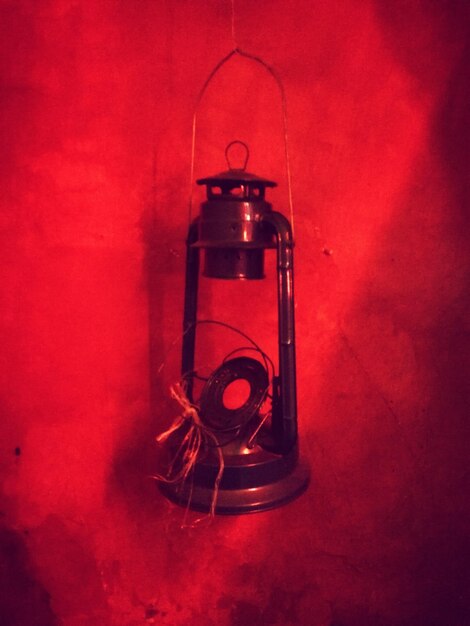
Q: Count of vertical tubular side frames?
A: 2